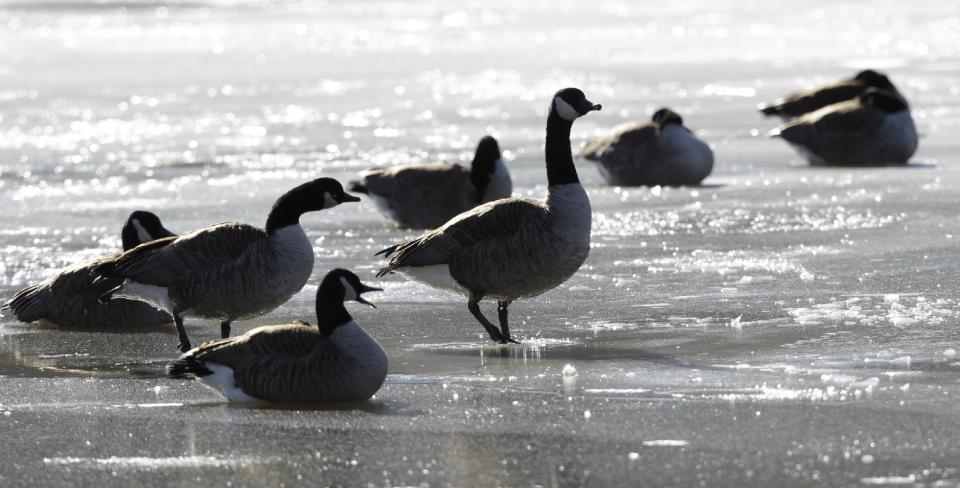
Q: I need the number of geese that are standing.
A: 2